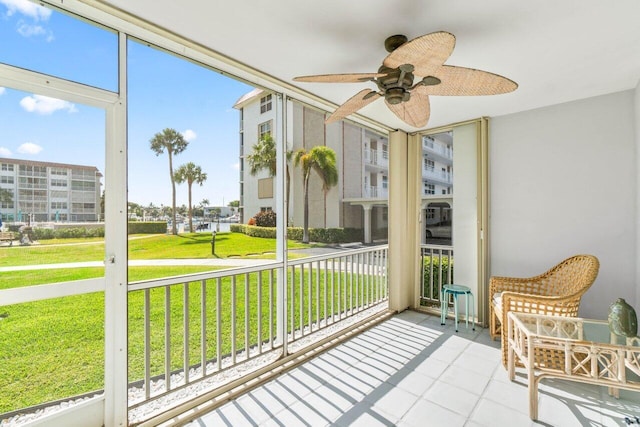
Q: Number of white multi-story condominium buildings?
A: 2